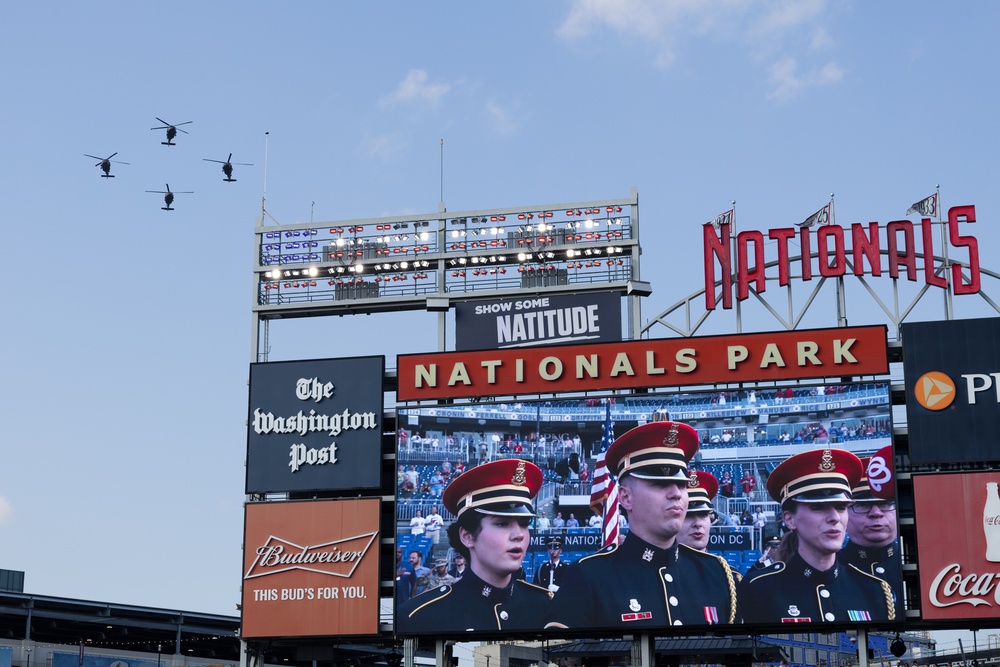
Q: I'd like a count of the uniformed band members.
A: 5